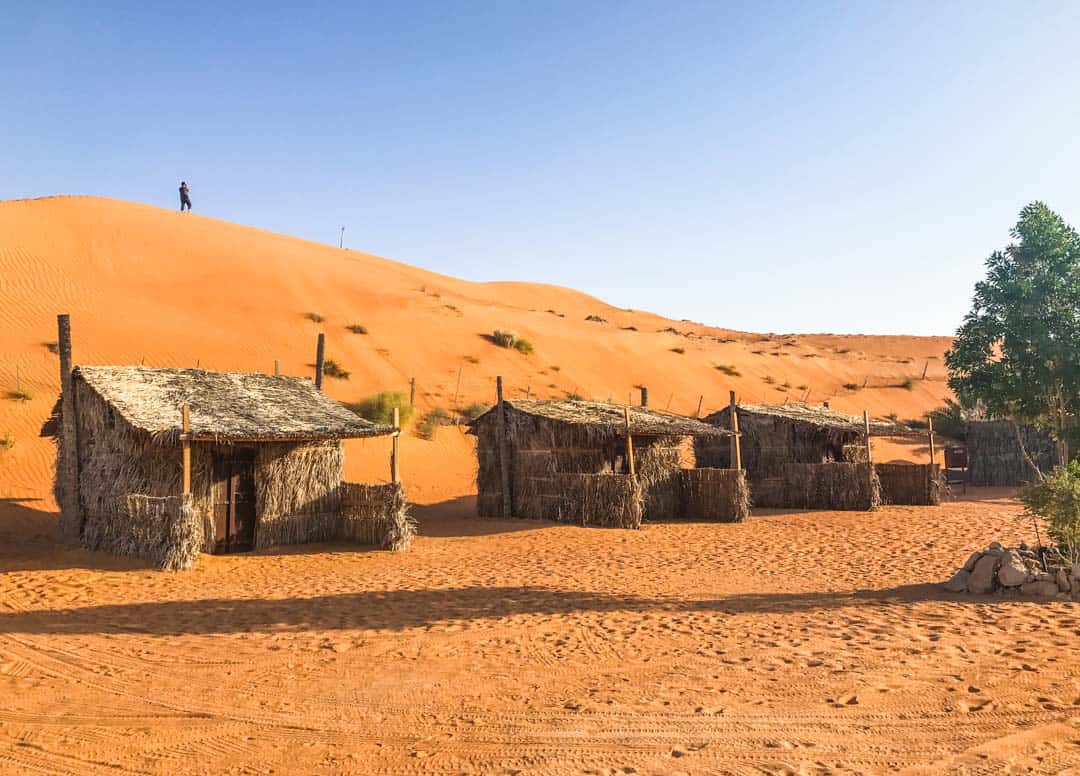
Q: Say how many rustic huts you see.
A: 3